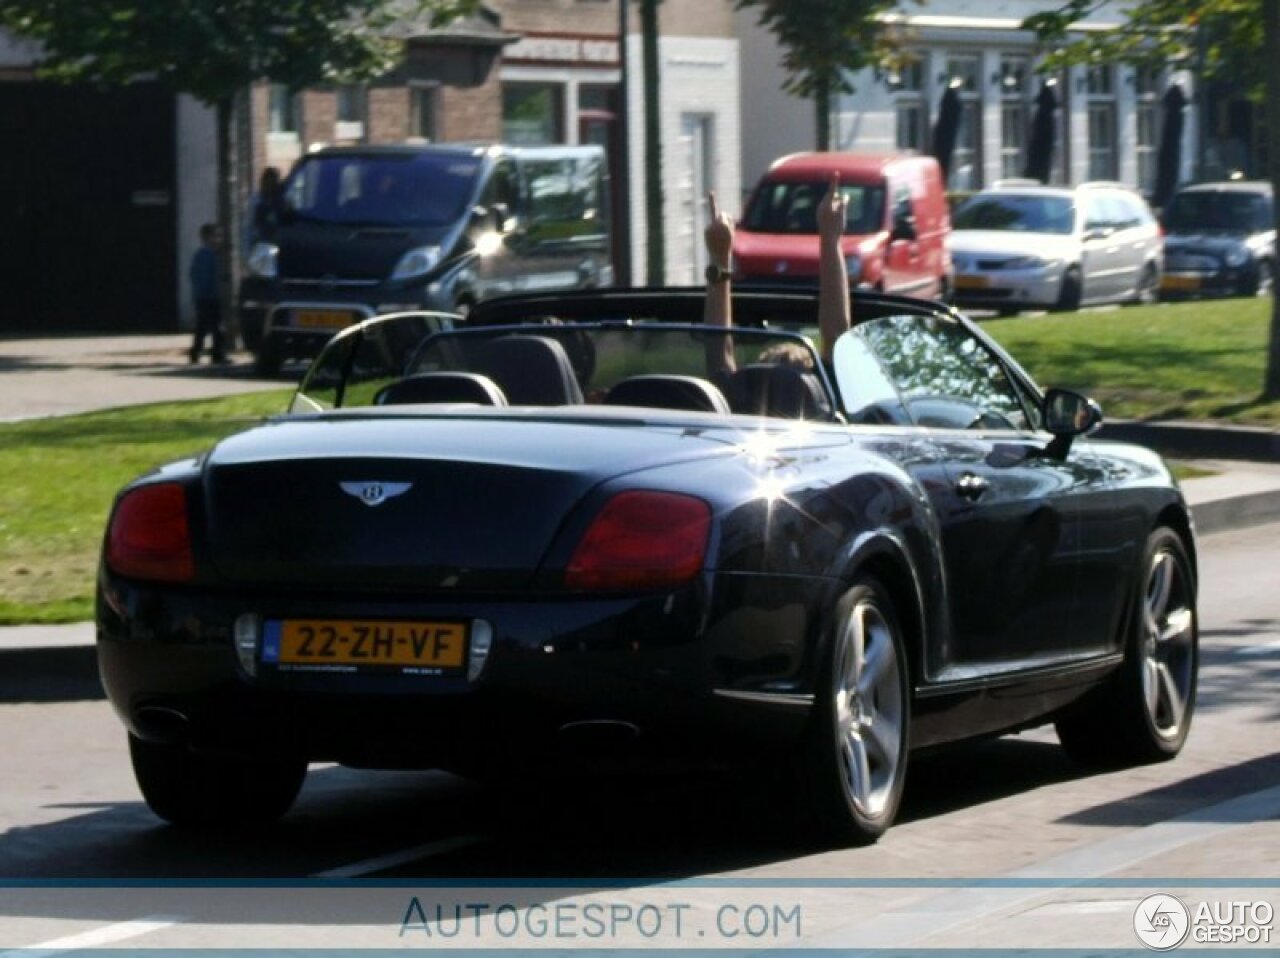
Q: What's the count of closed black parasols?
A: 3